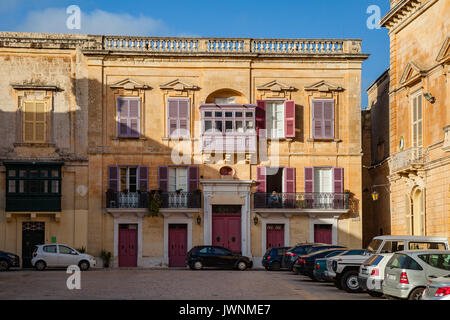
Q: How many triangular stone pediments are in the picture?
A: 6